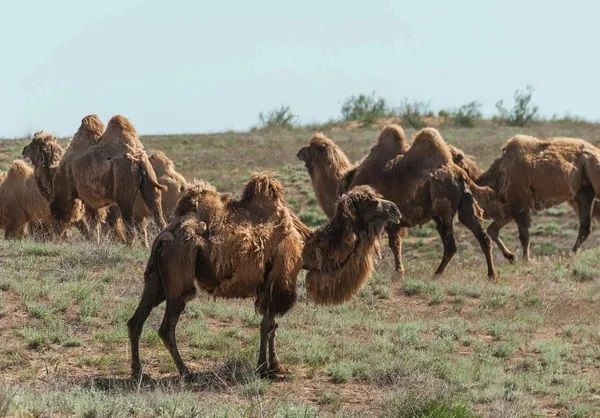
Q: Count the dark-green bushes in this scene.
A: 5